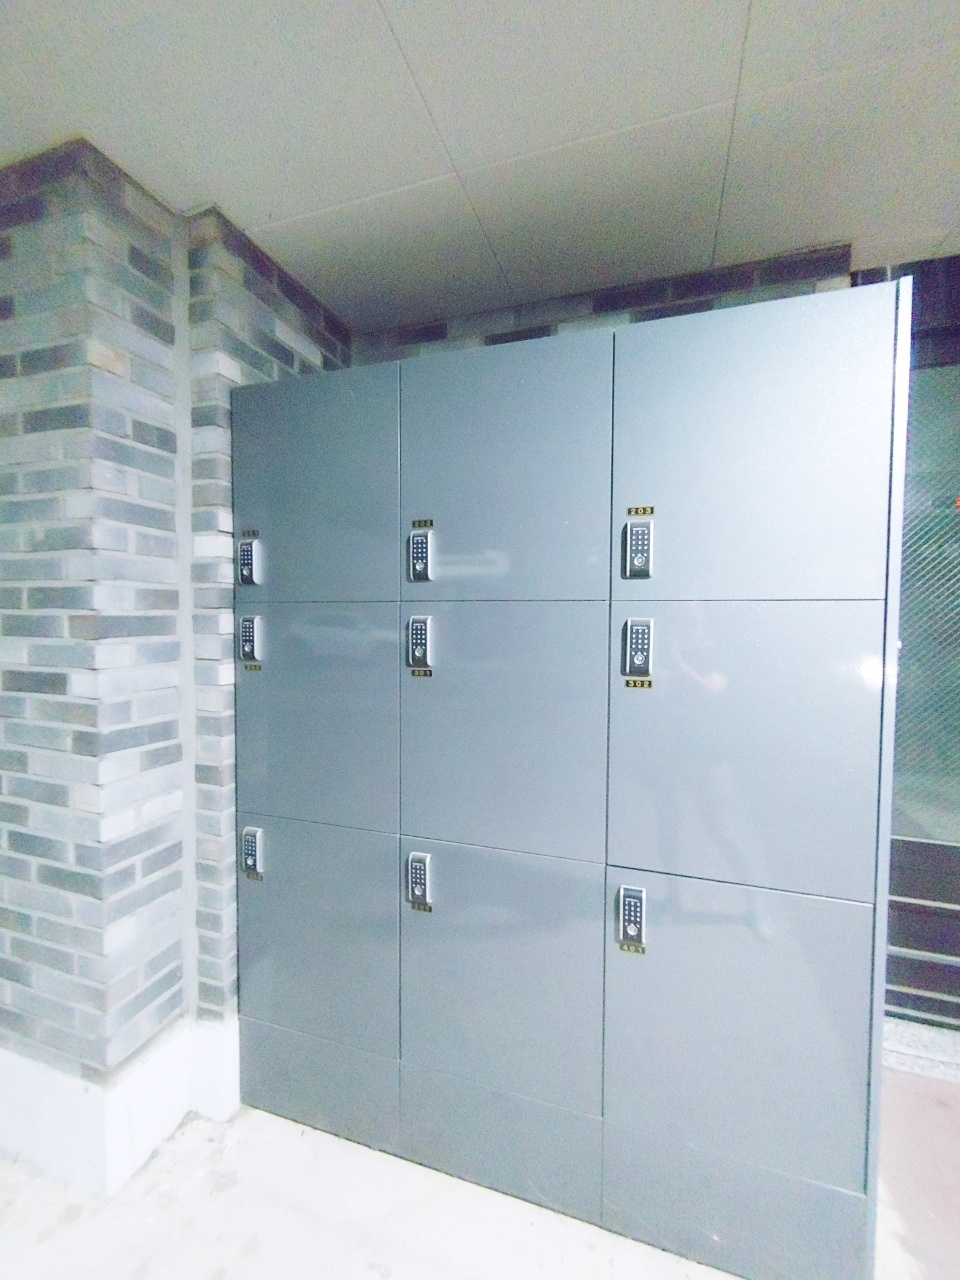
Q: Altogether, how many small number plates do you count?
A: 9